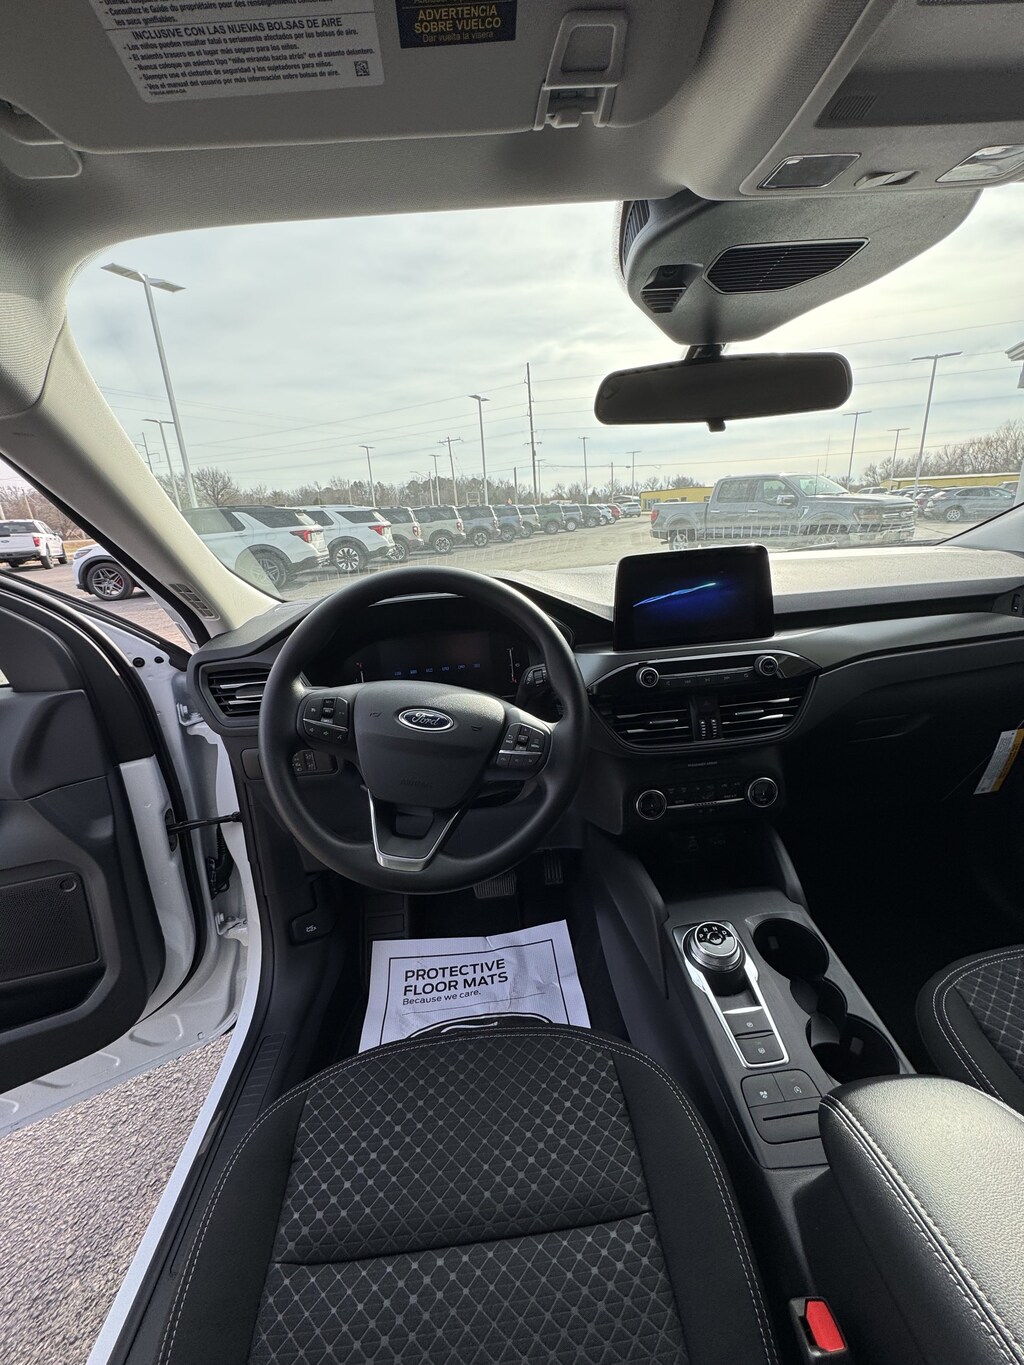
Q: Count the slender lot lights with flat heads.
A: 11